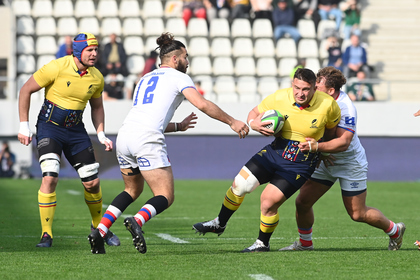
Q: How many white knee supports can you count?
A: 3